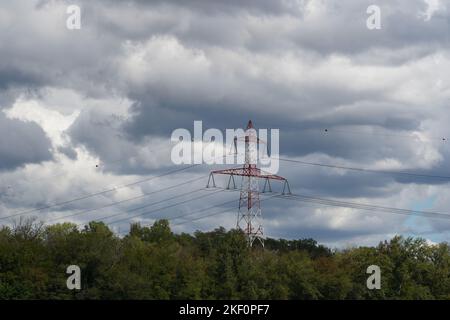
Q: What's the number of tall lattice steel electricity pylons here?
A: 1